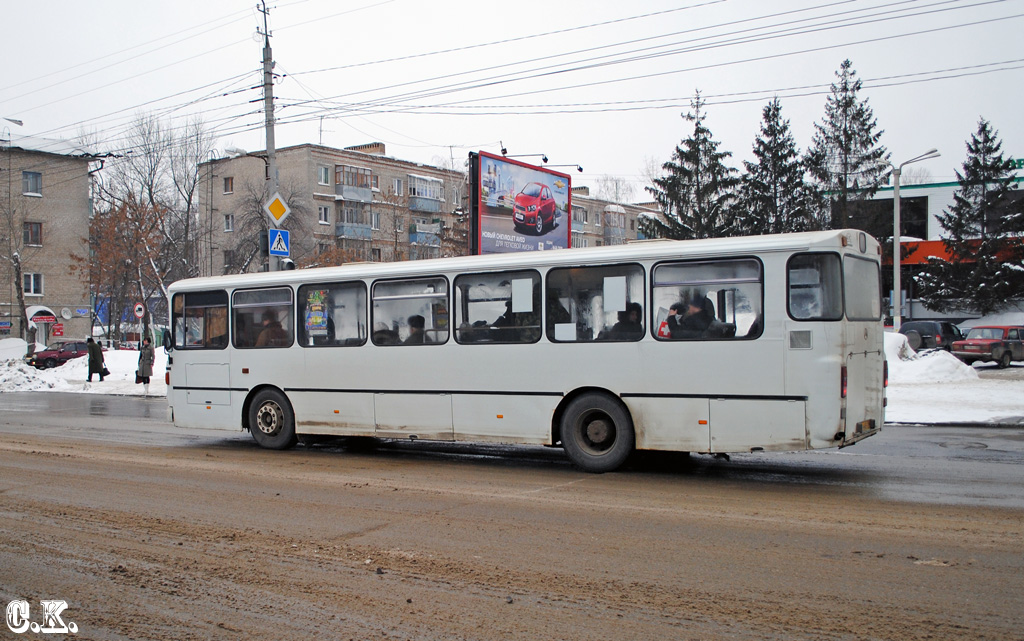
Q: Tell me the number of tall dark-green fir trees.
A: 4